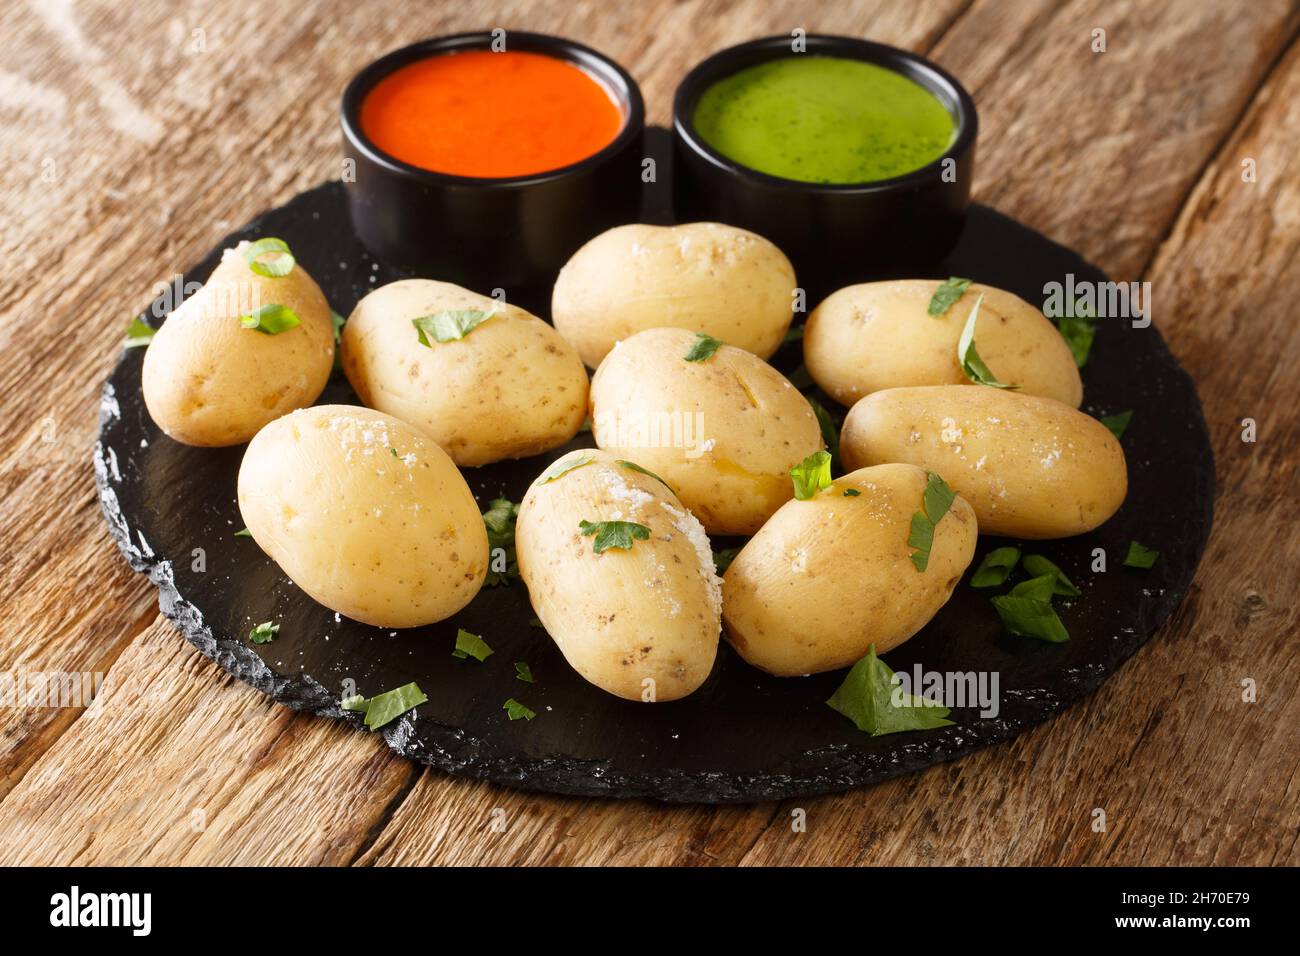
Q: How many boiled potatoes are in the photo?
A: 9